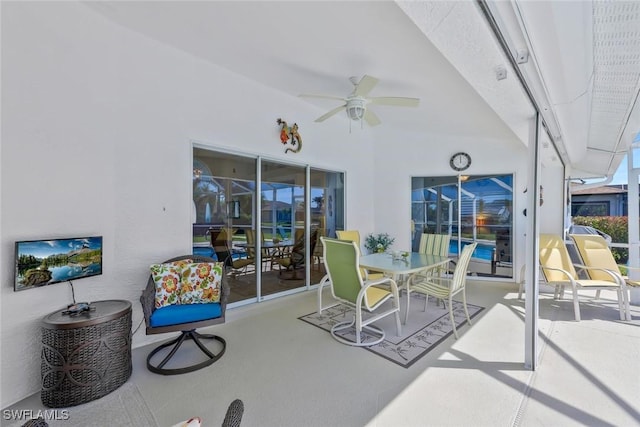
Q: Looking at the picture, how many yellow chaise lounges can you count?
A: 2